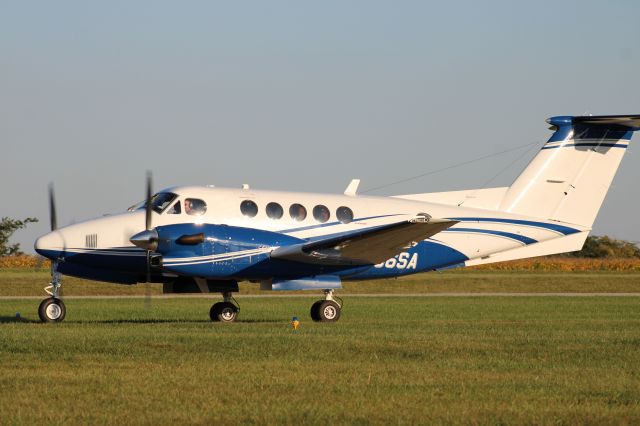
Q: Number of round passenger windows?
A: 5